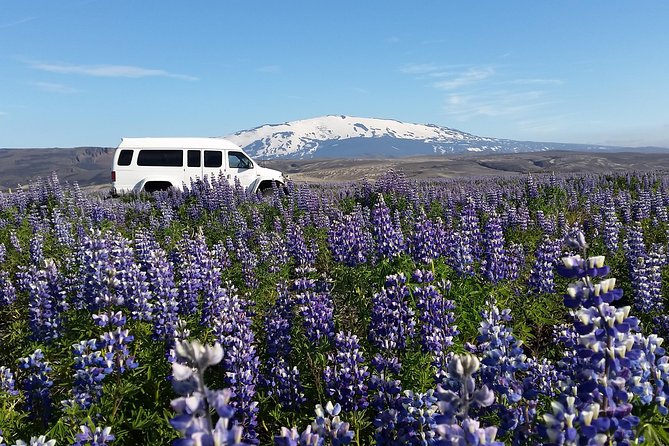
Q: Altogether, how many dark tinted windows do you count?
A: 4